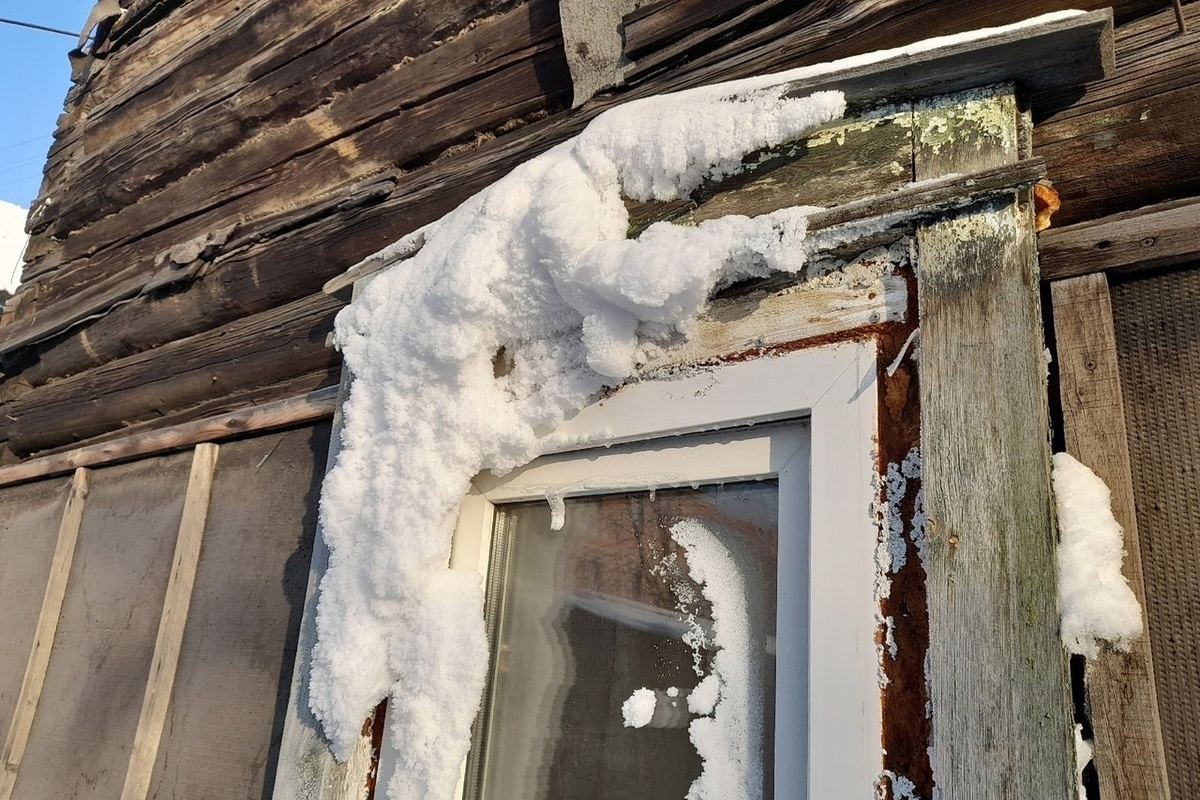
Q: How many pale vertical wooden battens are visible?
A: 2